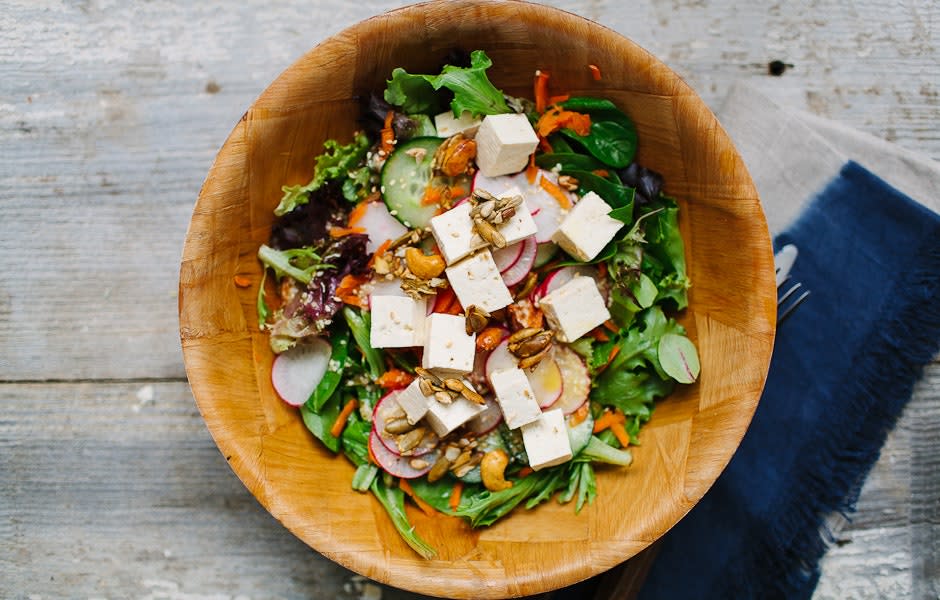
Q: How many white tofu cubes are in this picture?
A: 13